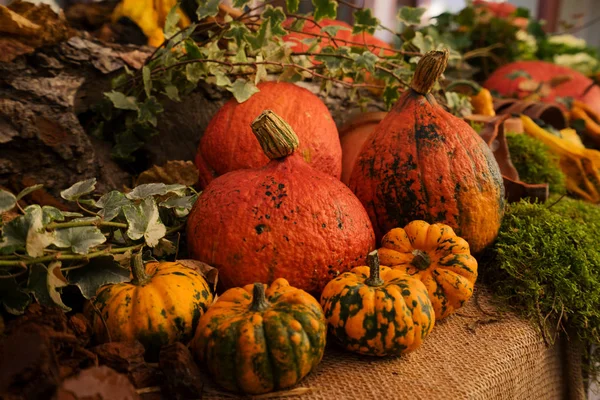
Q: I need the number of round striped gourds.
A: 4